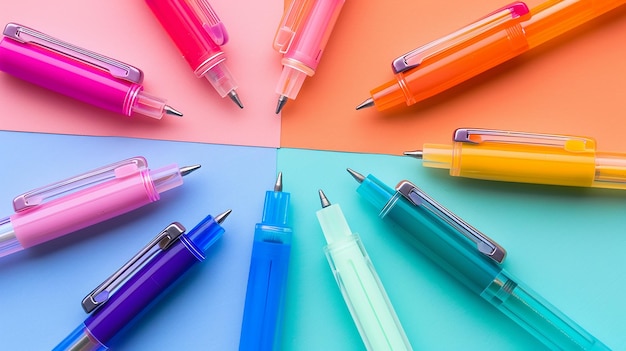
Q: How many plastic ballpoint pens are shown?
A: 10